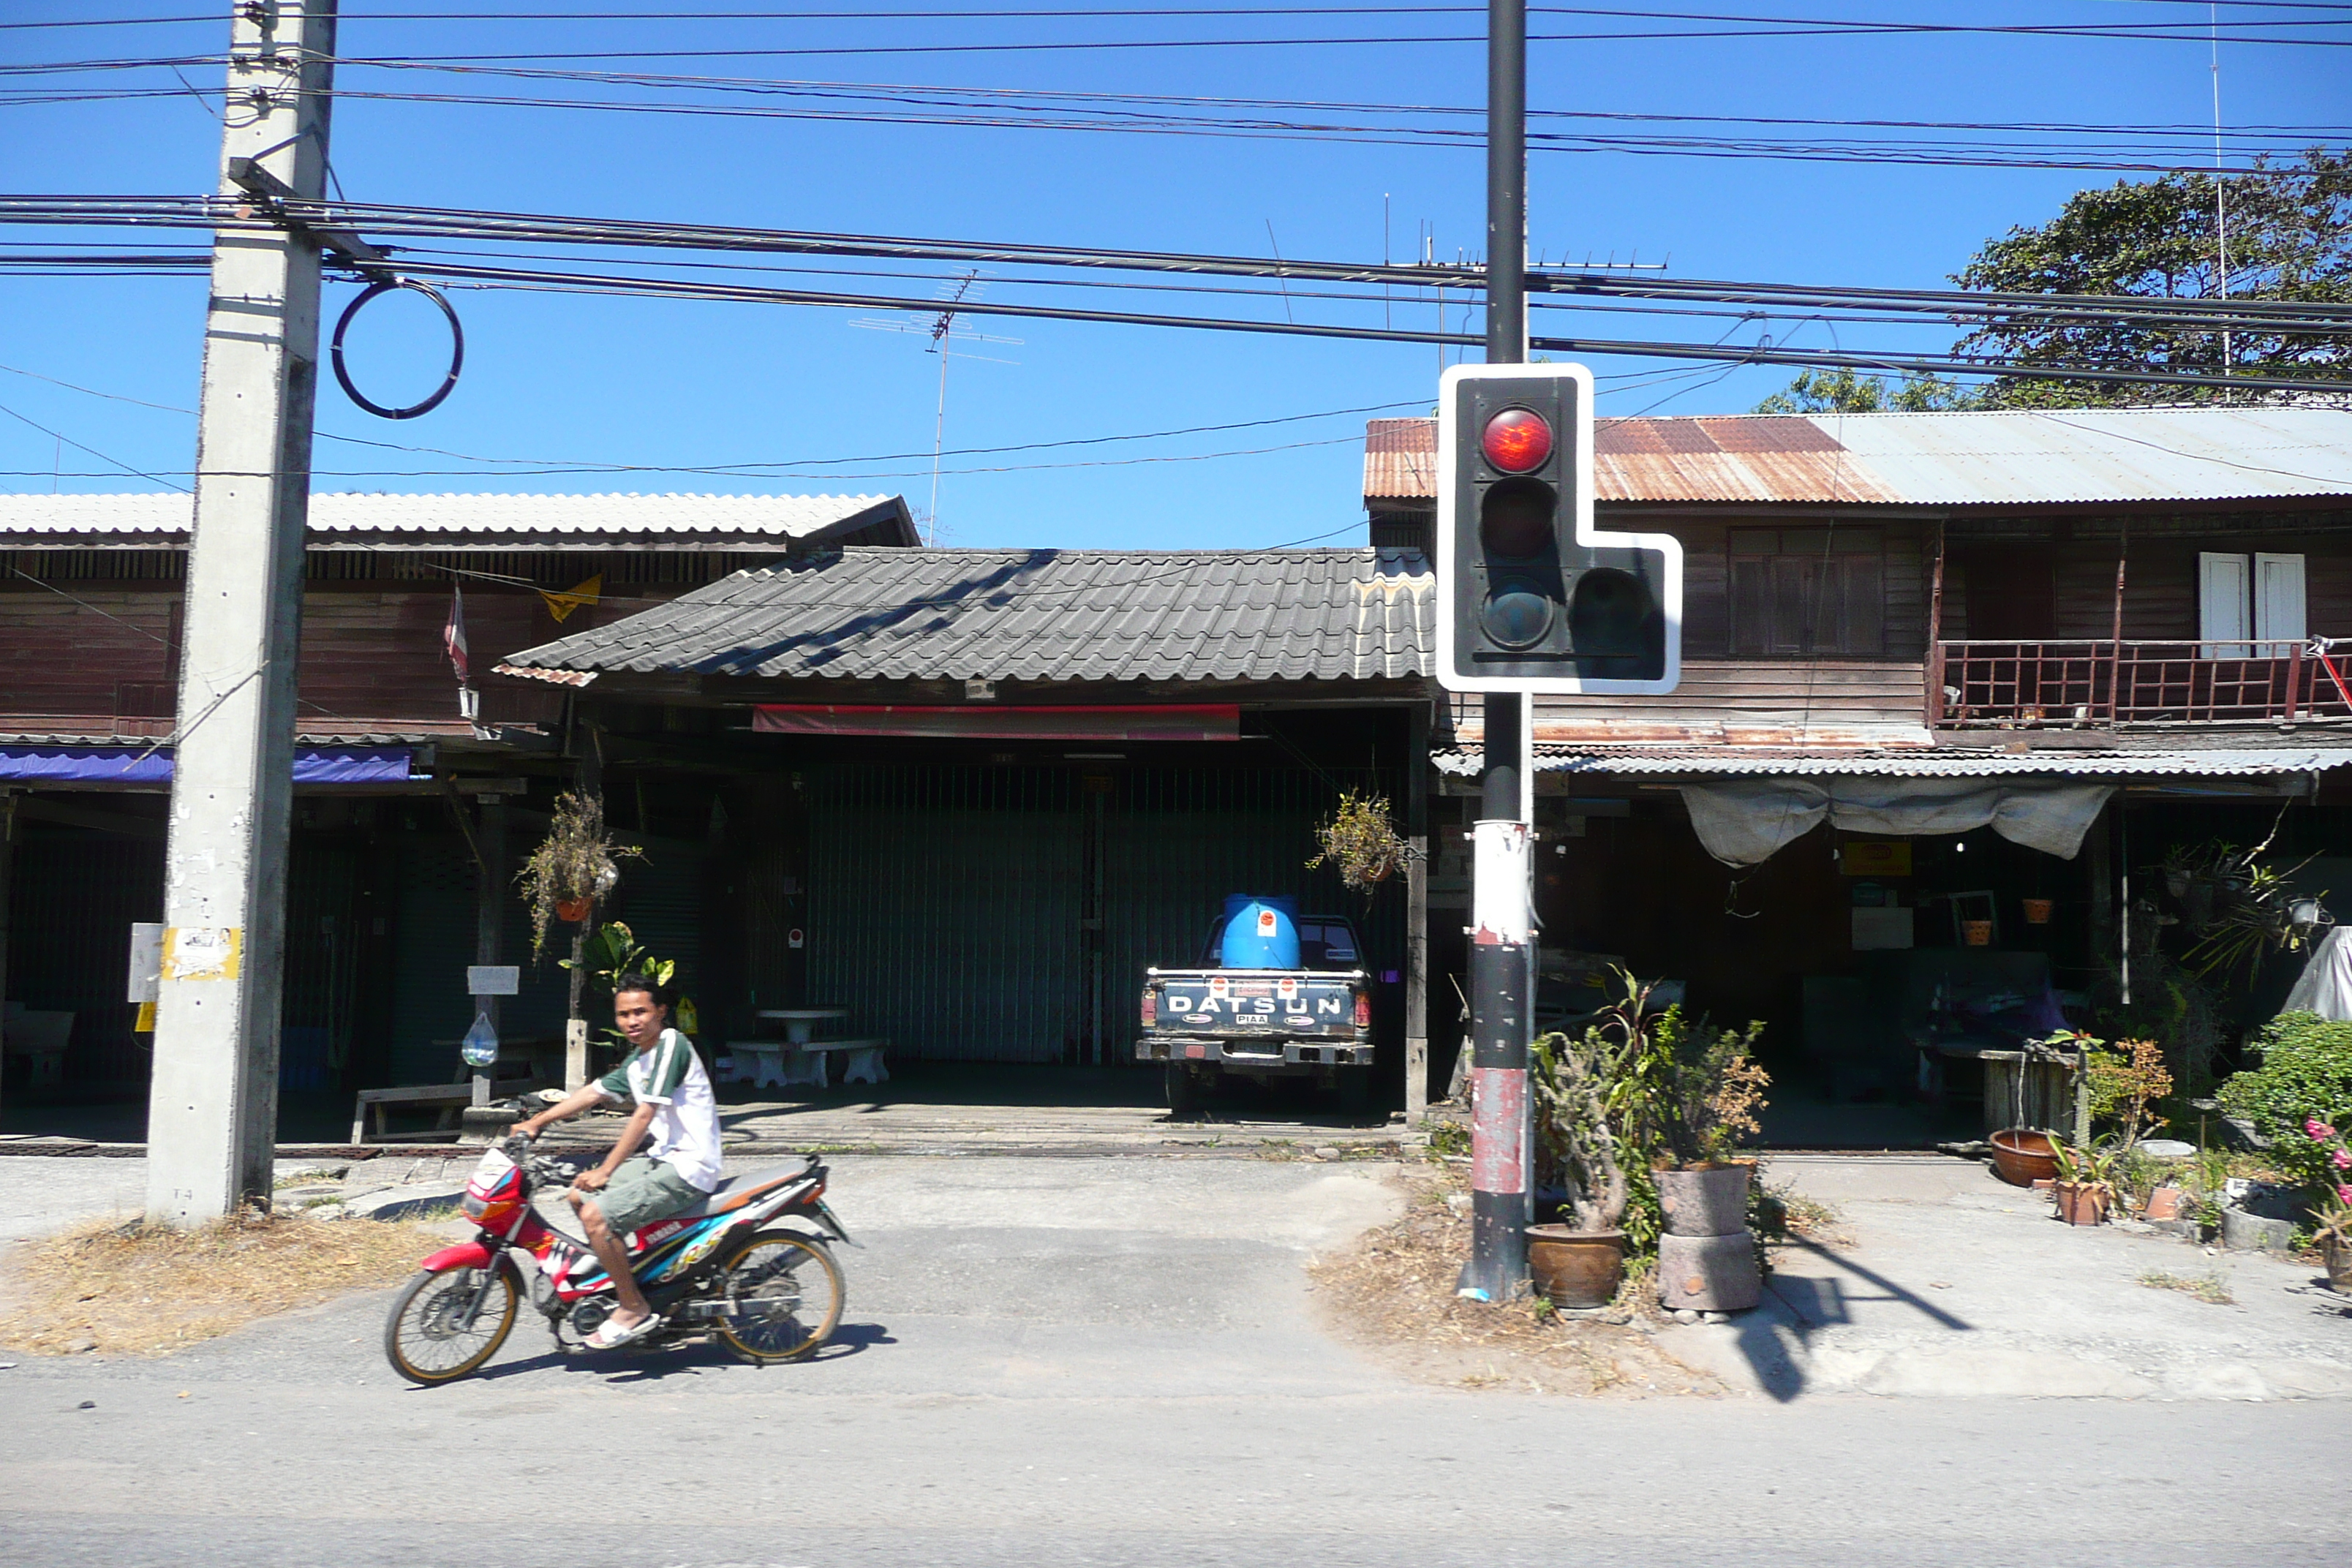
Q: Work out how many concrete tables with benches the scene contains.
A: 1